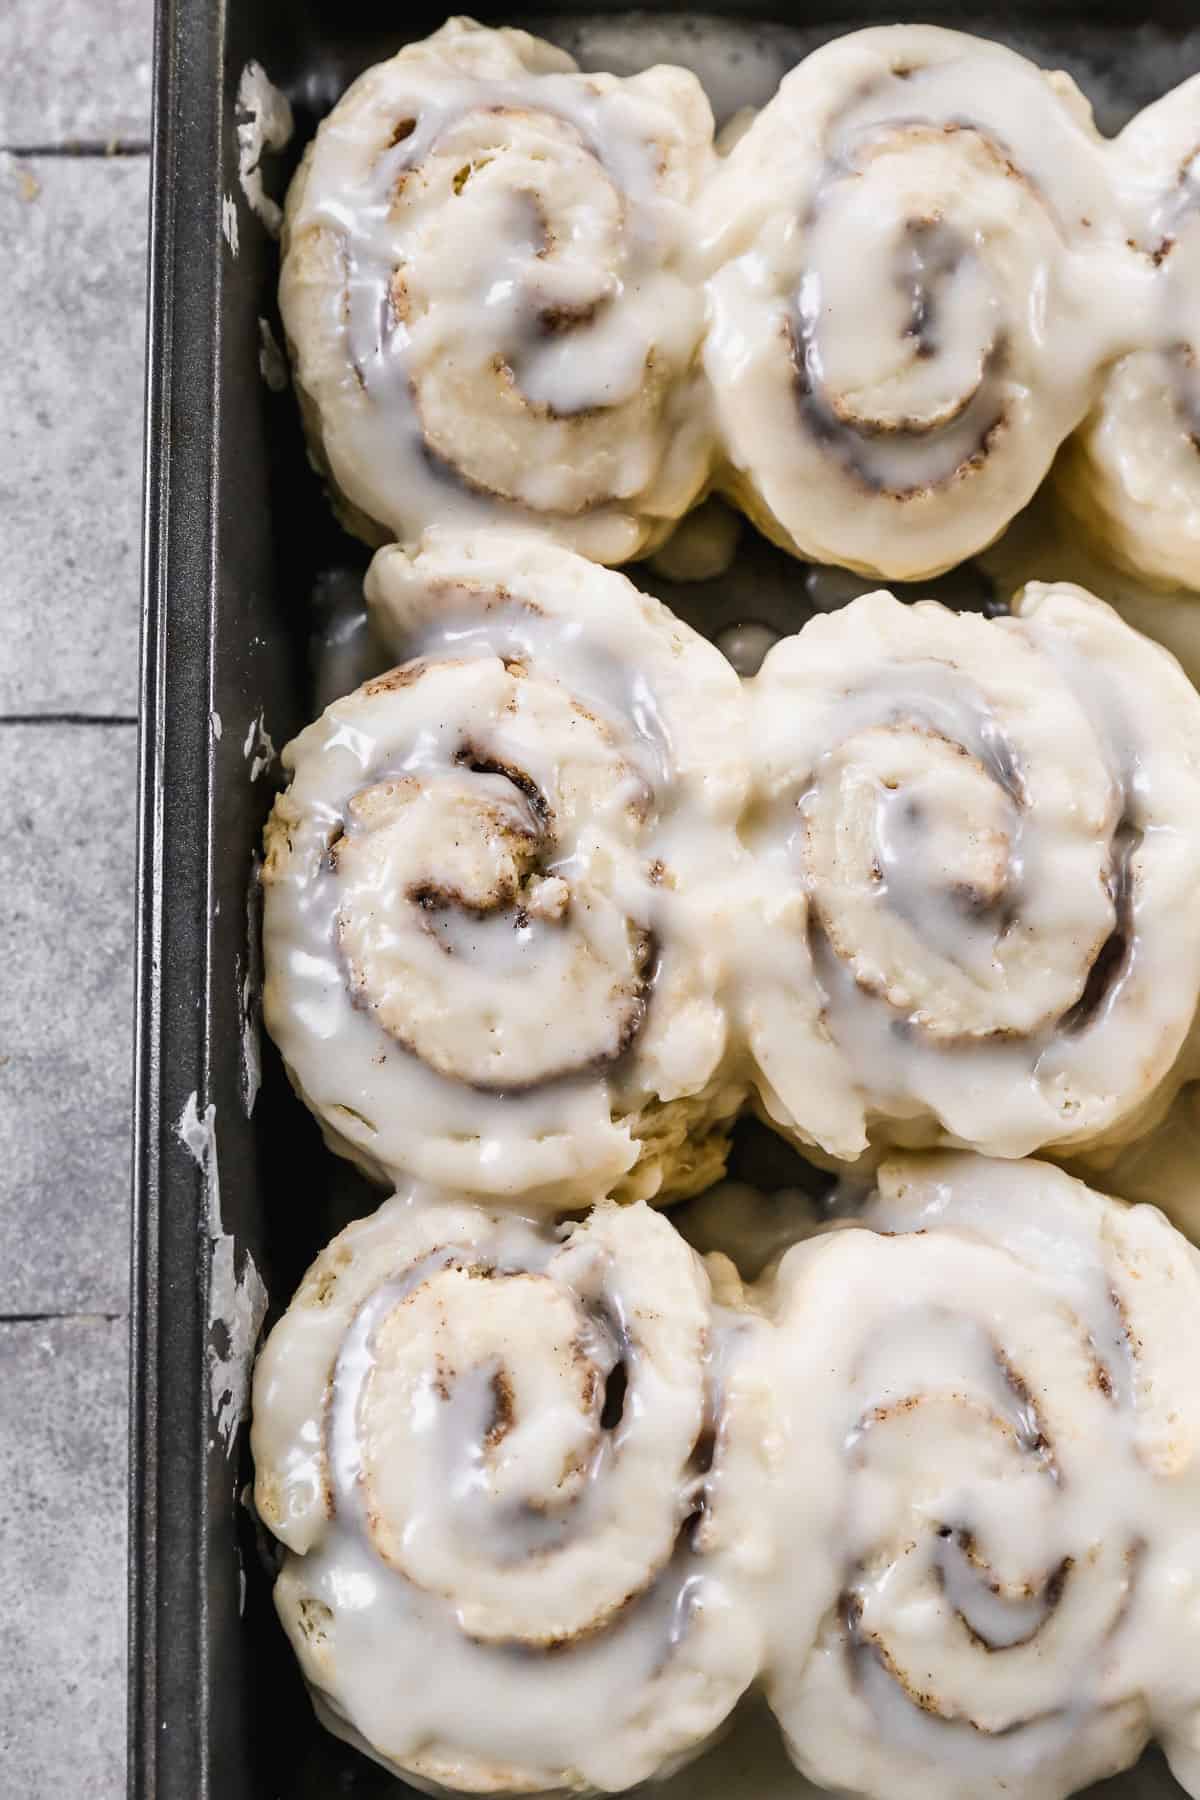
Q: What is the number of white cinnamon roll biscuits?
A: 7